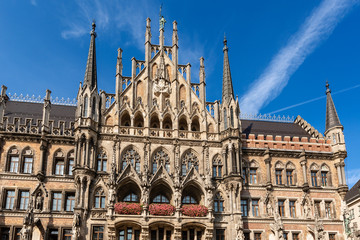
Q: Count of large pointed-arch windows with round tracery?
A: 3